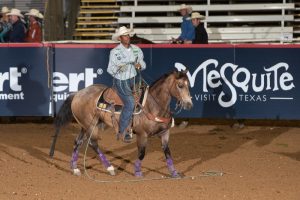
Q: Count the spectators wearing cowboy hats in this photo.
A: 5